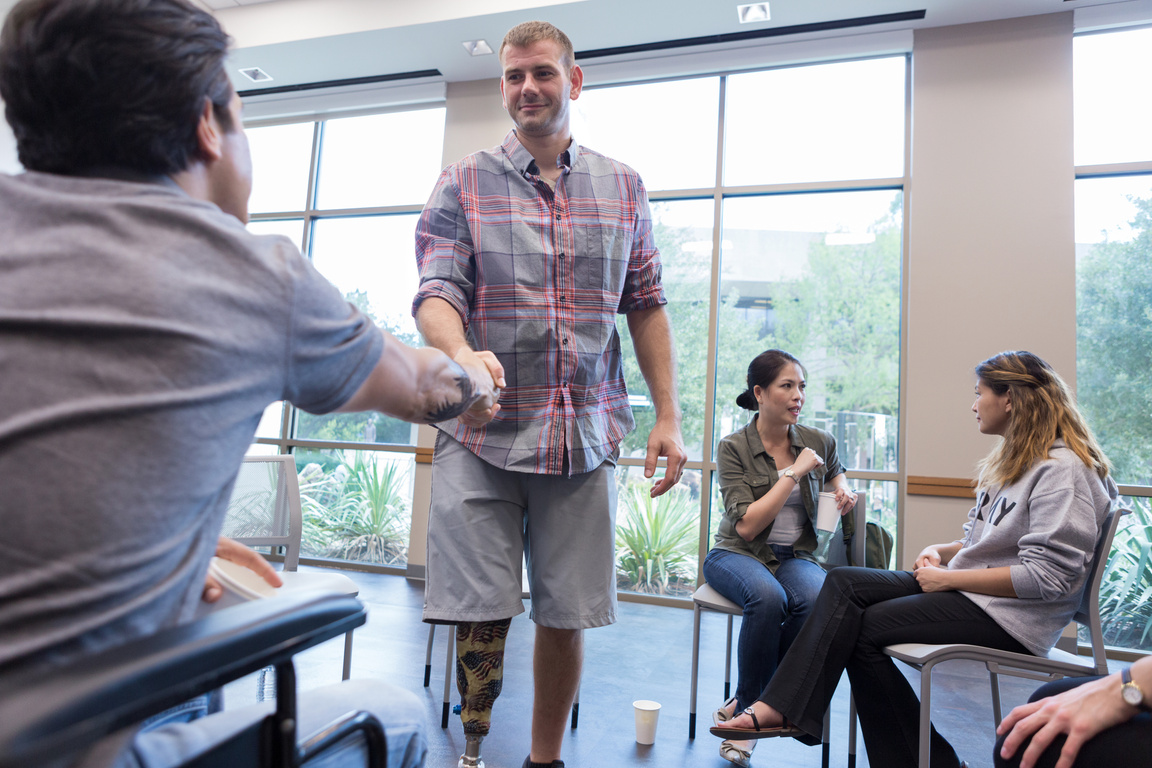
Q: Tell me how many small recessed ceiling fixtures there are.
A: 3